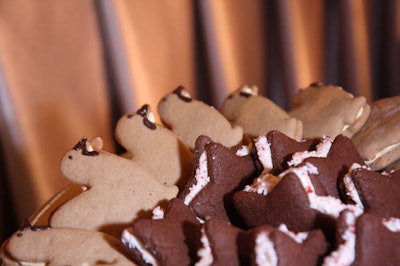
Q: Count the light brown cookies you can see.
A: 7